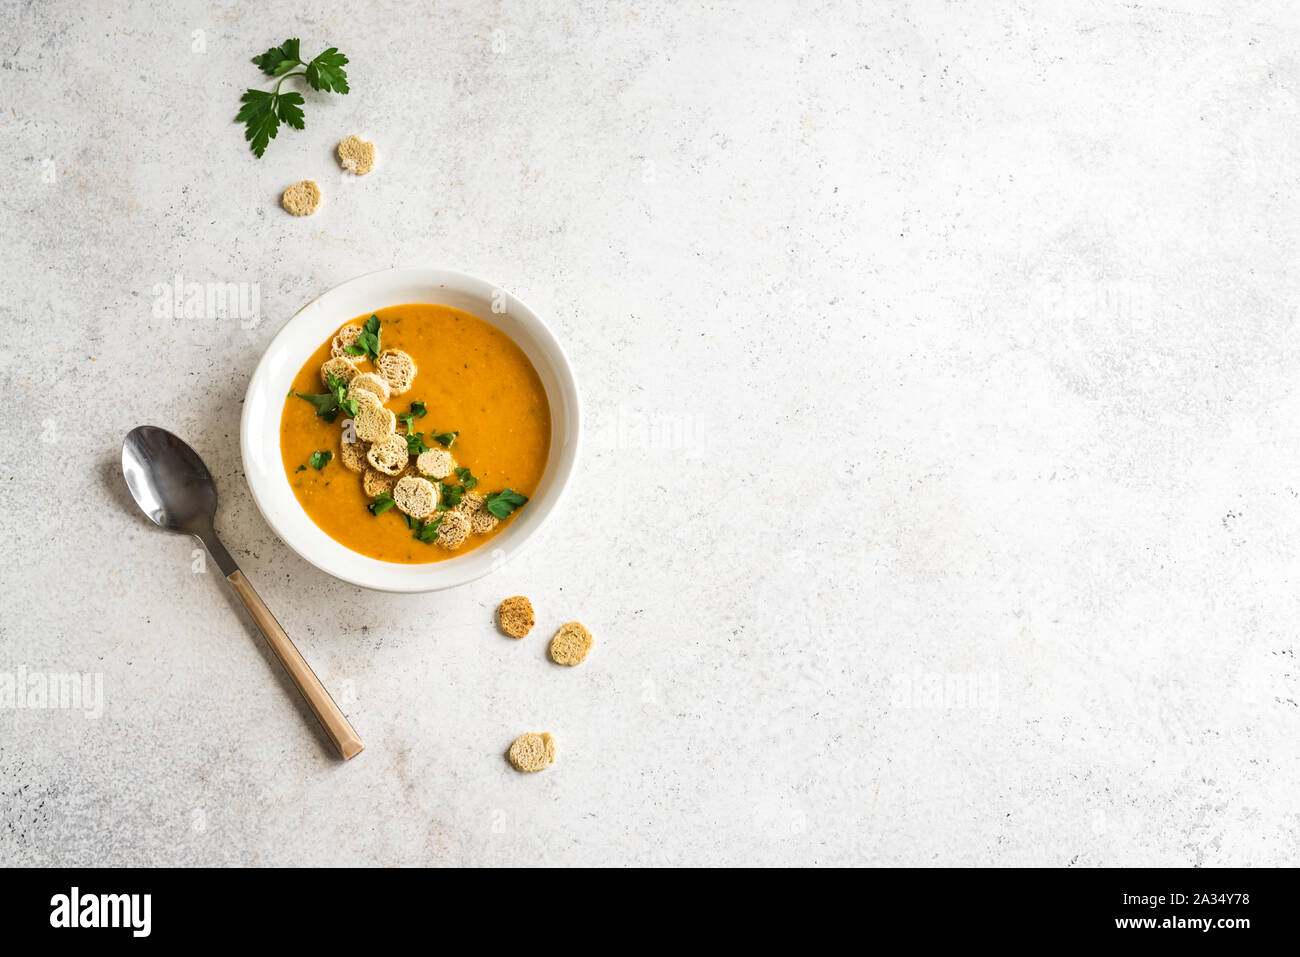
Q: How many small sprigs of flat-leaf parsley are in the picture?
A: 1